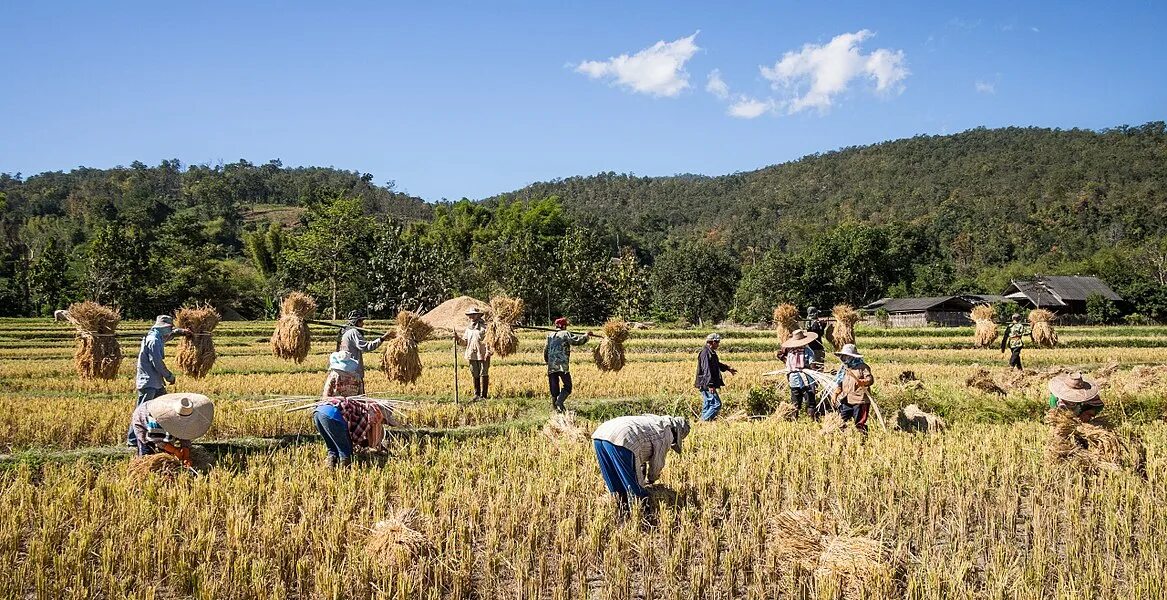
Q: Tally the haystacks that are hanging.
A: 10